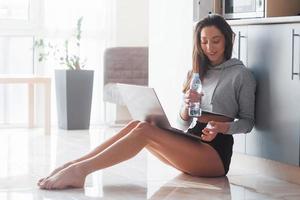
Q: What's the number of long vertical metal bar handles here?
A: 2